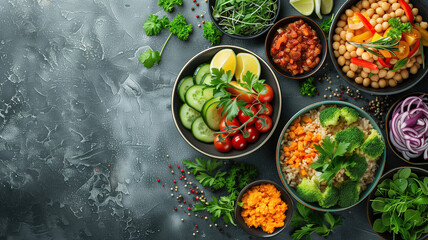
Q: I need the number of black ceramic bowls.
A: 7